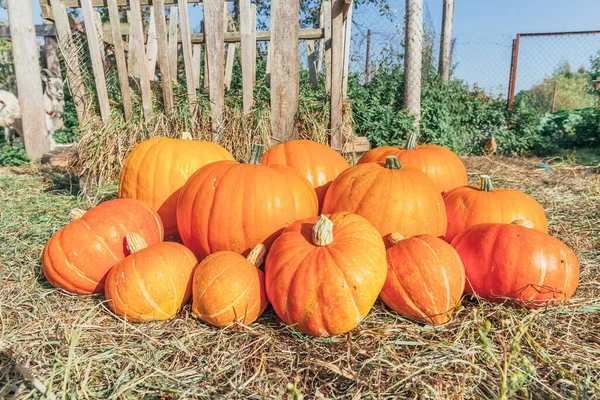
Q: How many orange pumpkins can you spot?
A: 12